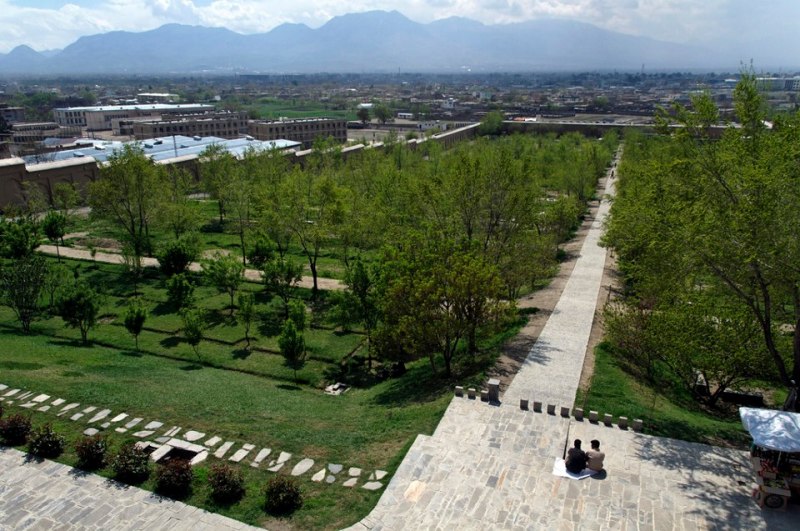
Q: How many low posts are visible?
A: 12